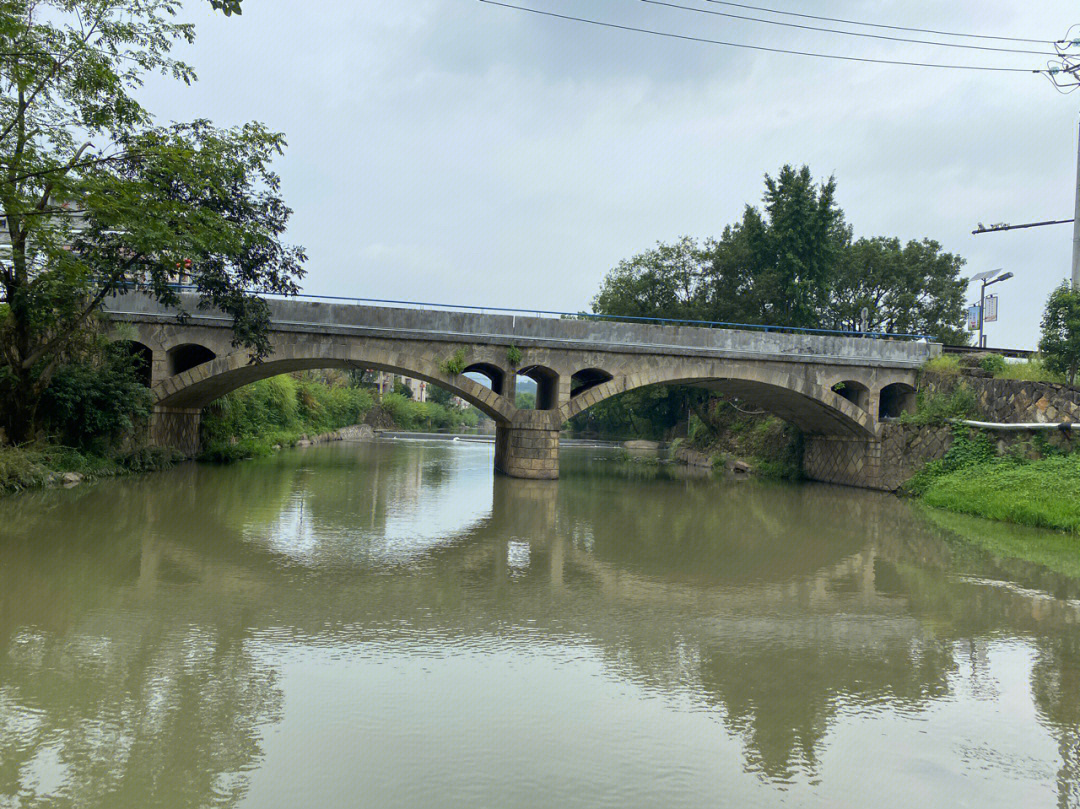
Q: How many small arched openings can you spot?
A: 7